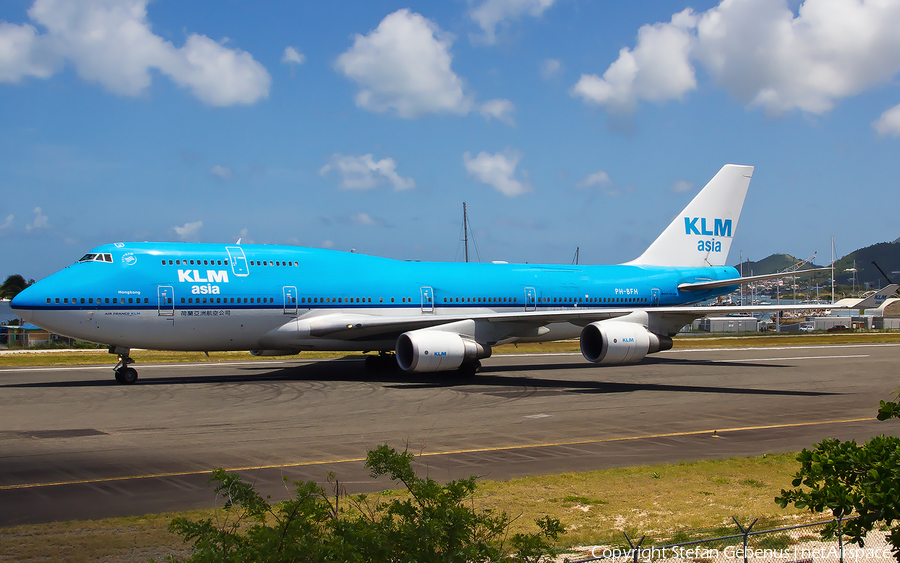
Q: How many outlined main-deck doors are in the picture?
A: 5